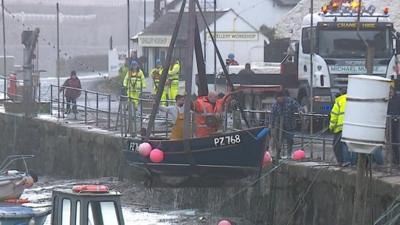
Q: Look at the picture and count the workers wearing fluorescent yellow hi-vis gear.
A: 4